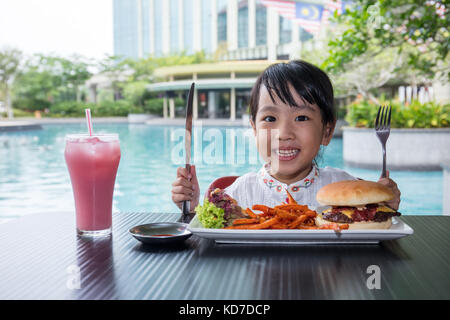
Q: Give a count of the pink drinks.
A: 1